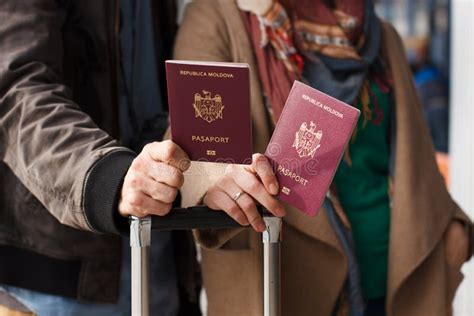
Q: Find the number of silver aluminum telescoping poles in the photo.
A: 2